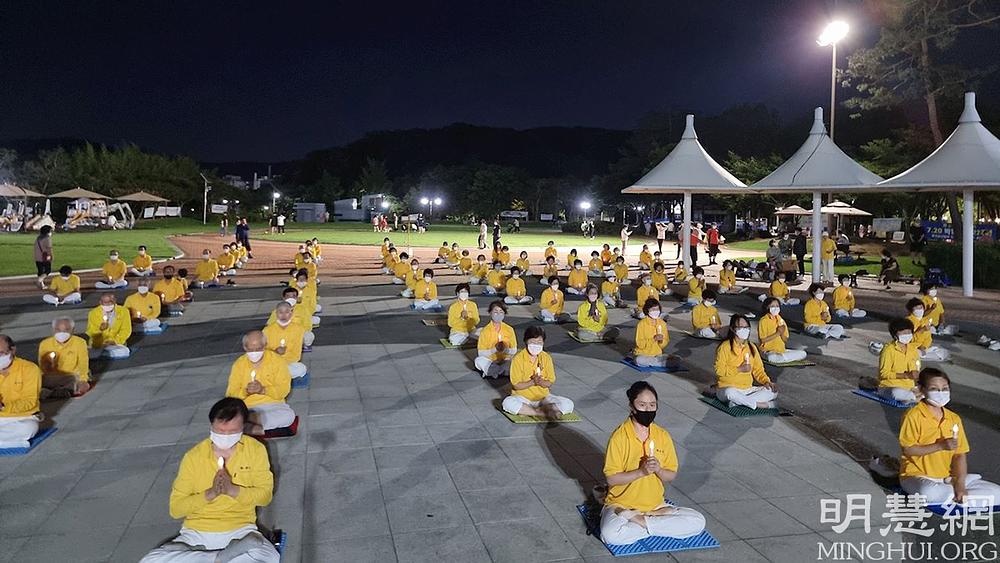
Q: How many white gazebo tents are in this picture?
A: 3